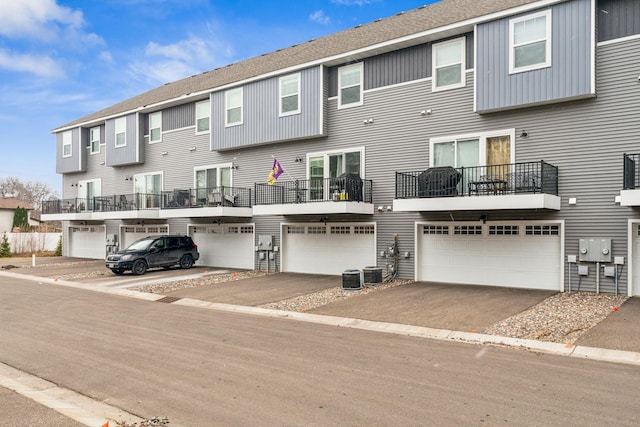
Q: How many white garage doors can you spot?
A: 6